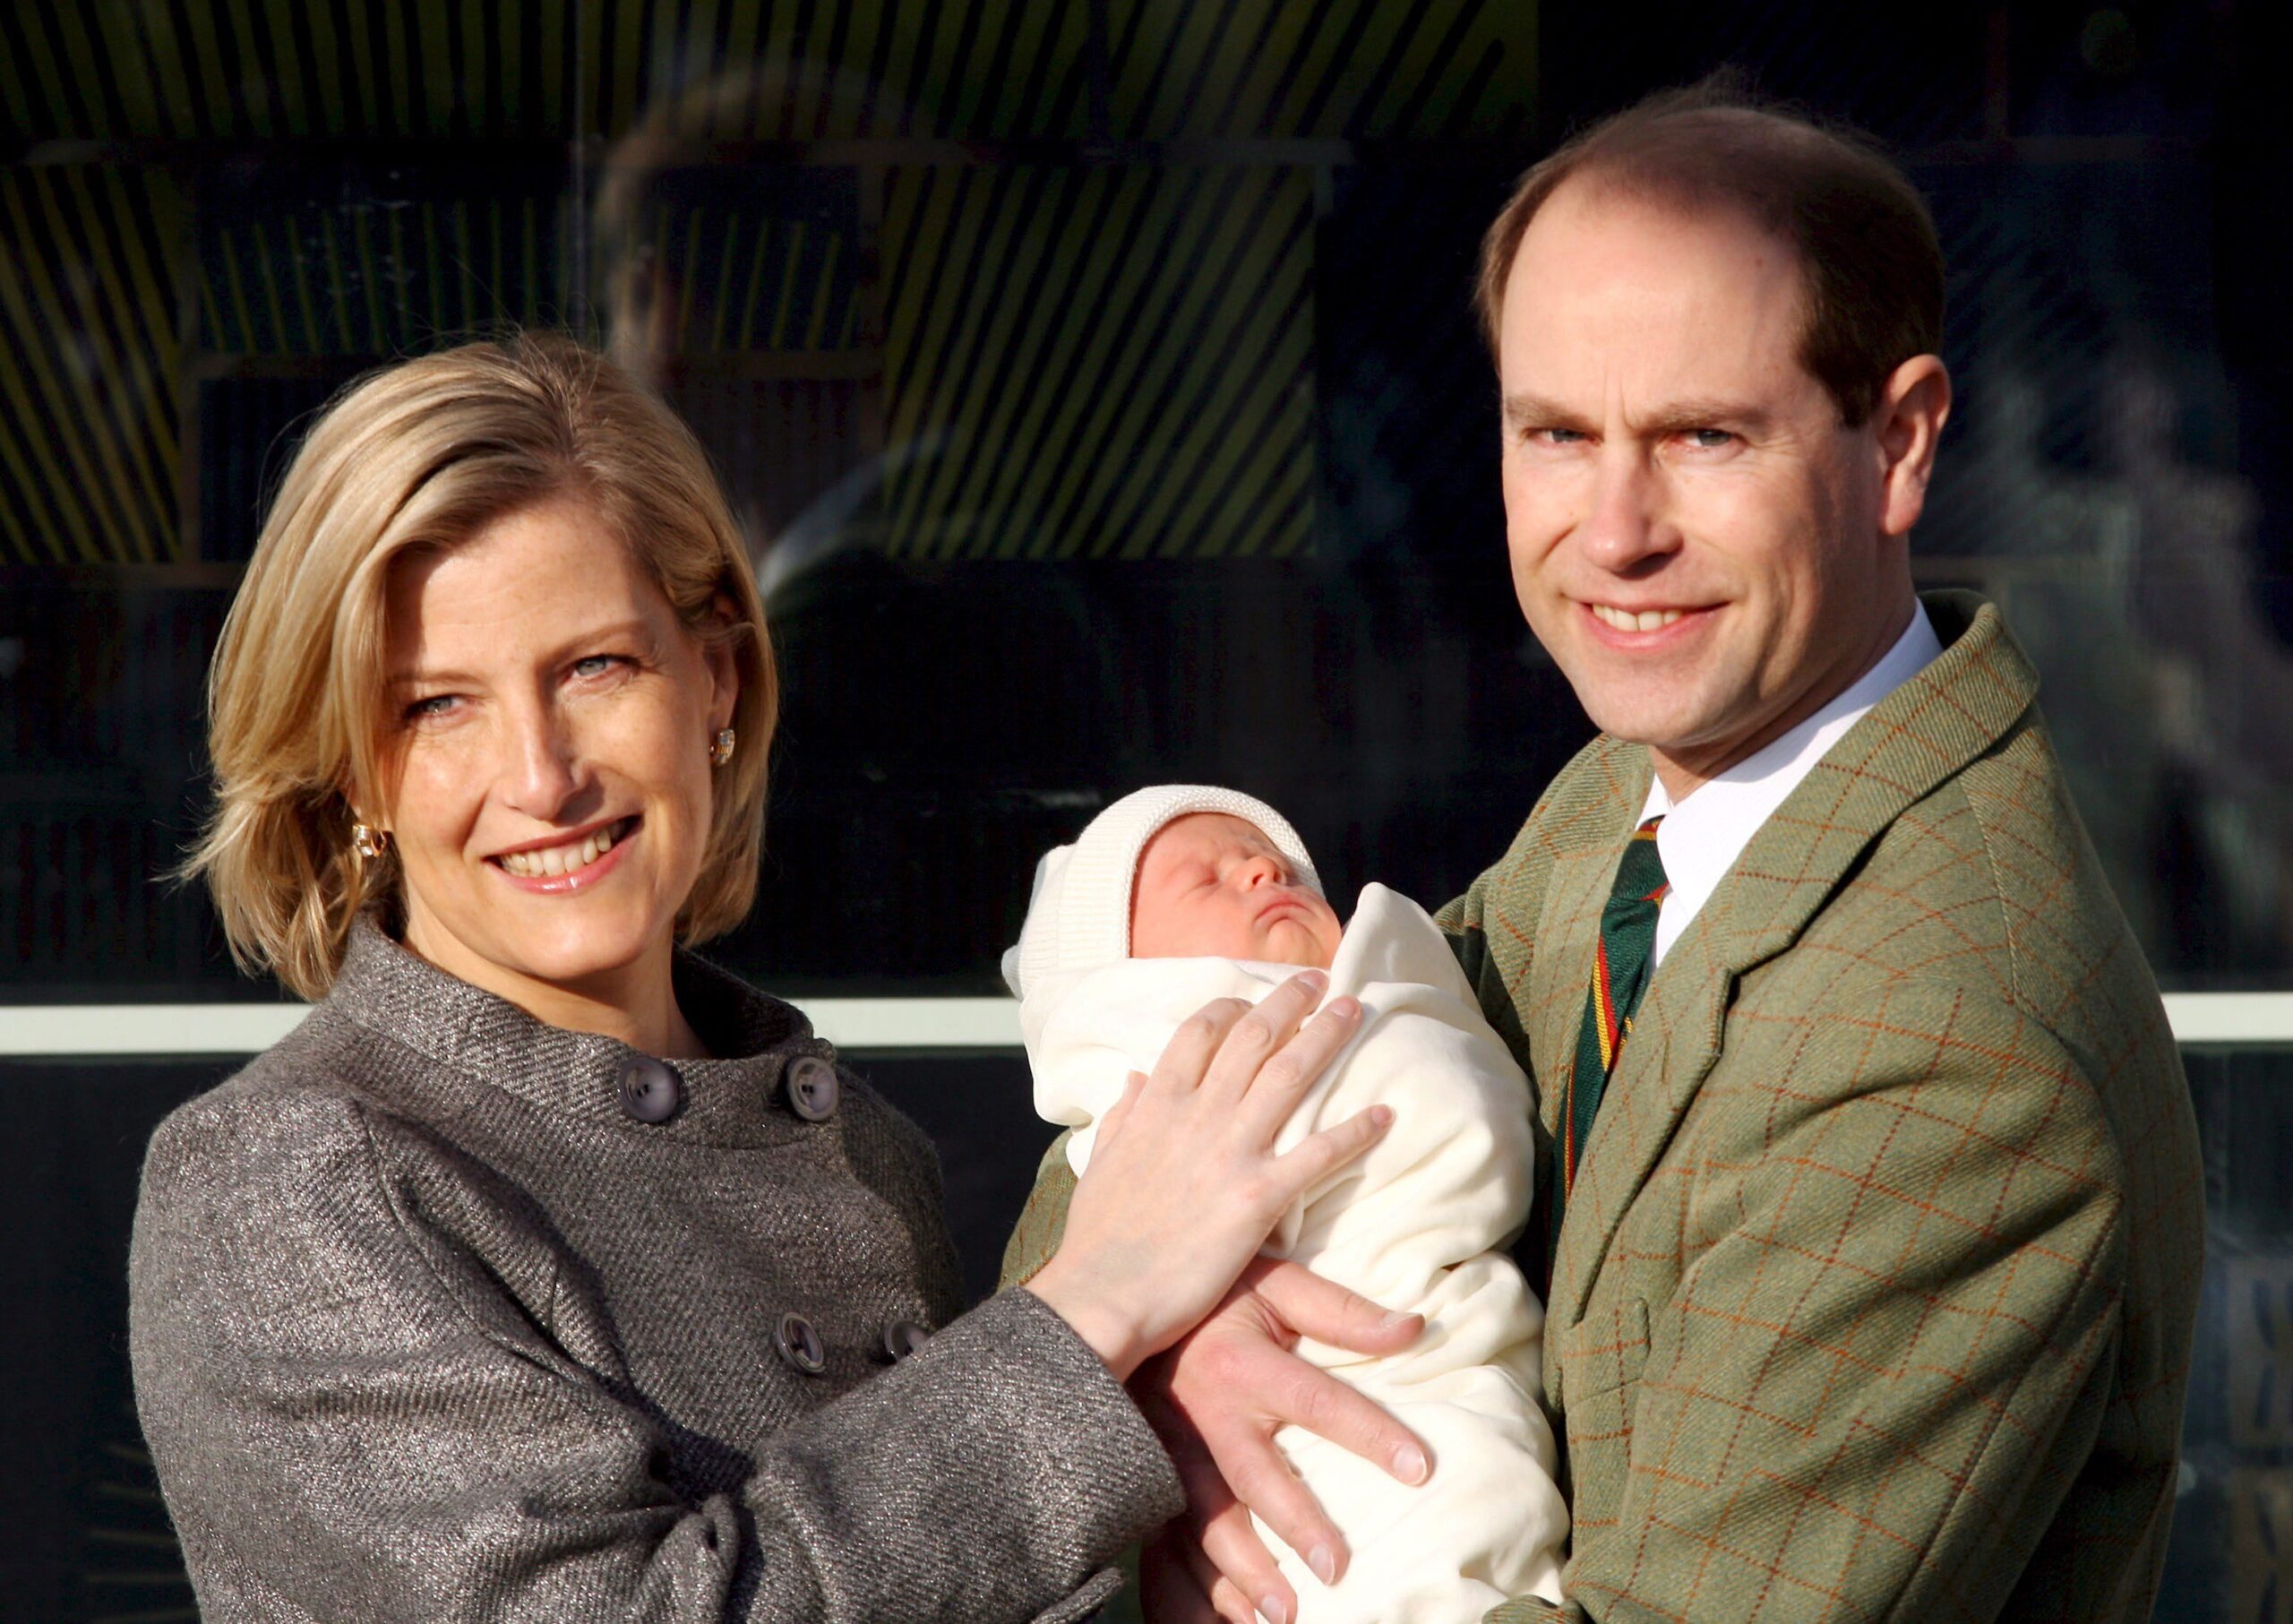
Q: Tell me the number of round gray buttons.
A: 4